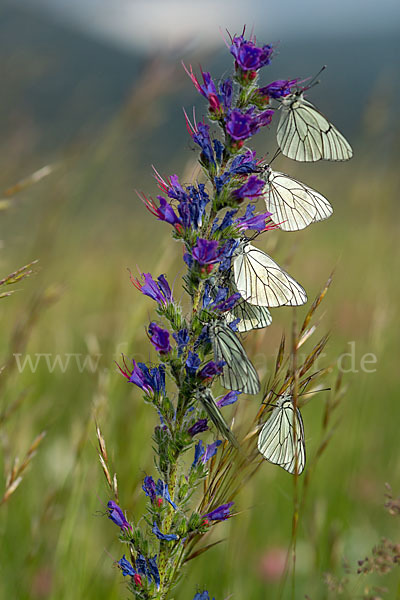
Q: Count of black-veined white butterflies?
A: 7